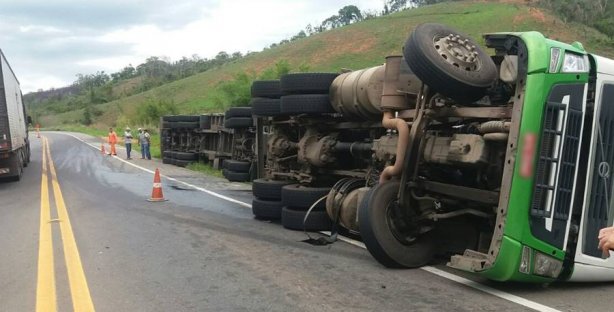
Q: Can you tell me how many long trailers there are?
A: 2